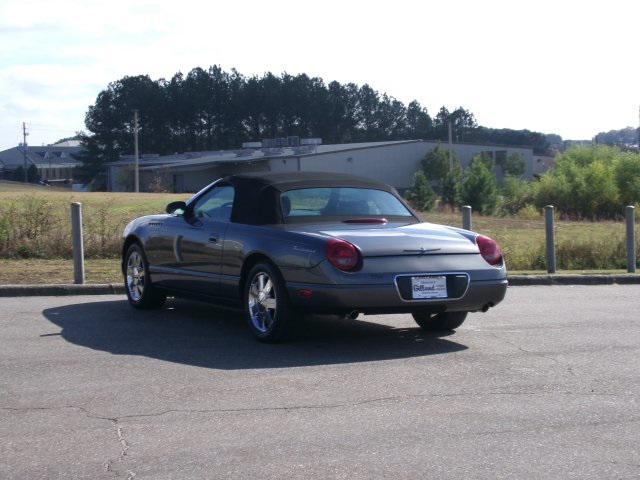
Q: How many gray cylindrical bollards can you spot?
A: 4